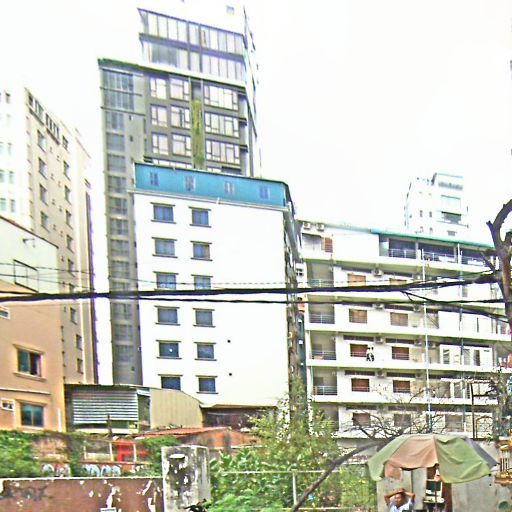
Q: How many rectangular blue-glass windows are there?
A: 12